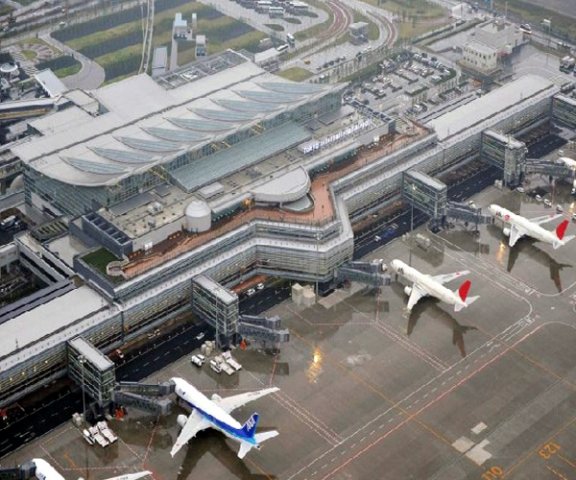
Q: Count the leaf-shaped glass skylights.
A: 9